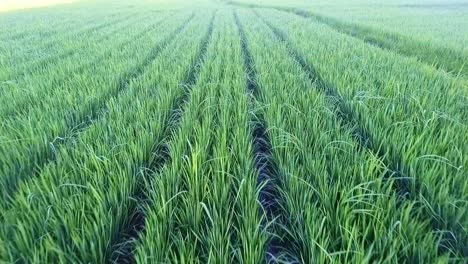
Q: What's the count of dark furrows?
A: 4